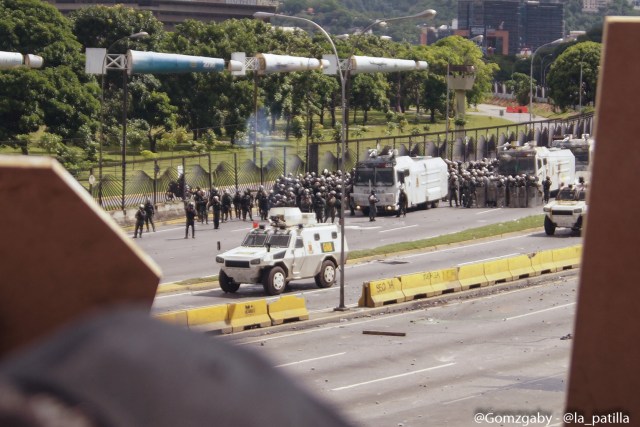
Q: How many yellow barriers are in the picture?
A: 12